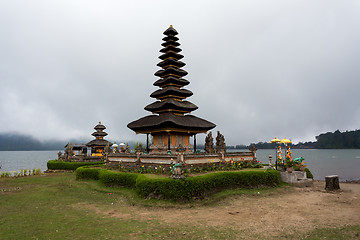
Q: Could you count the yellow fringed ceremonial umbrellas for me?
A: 2